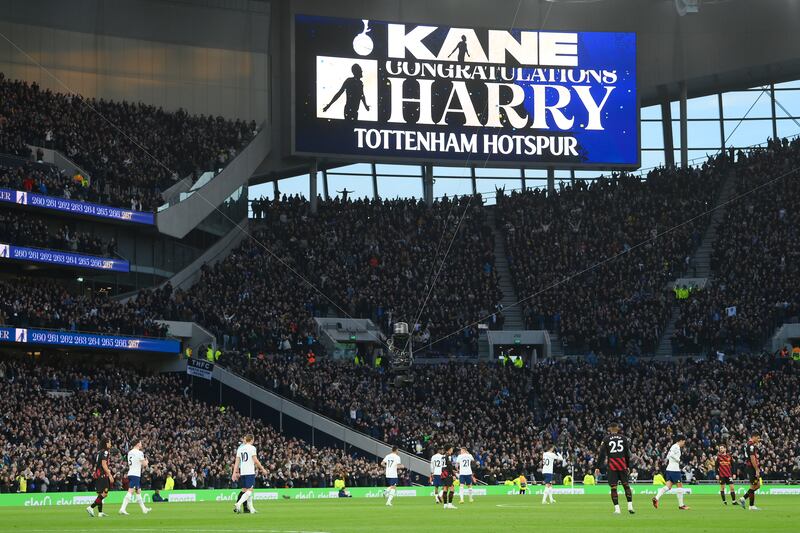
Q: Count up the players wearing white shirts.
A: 7